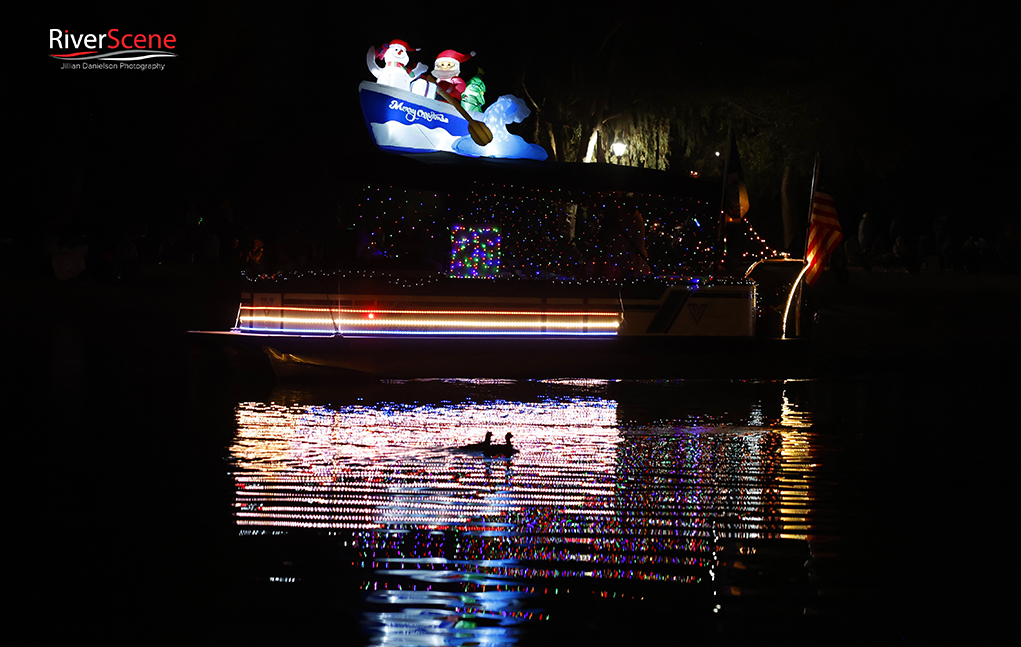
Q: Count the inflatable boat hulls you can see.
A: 1